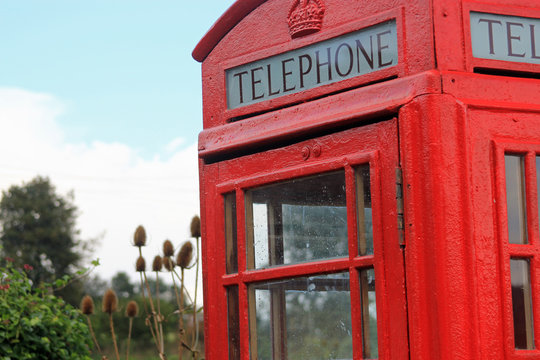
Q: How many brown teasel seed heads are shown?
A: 10